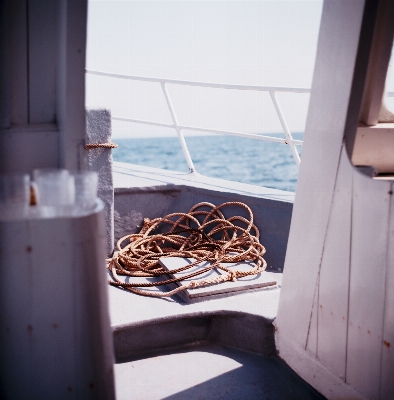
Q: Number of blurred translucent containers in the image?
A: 3